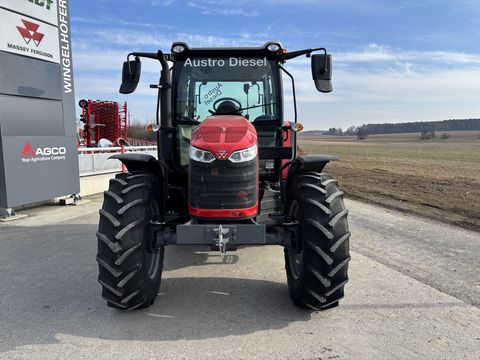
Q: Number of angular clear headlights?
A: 2